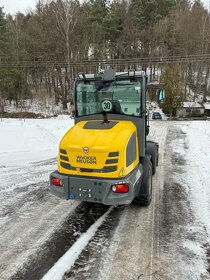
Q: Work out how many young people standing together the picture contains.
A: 0